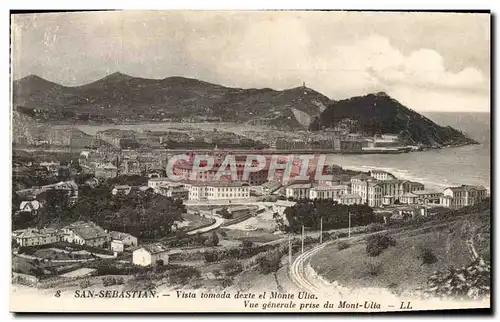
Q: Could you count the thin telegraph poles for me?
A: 4